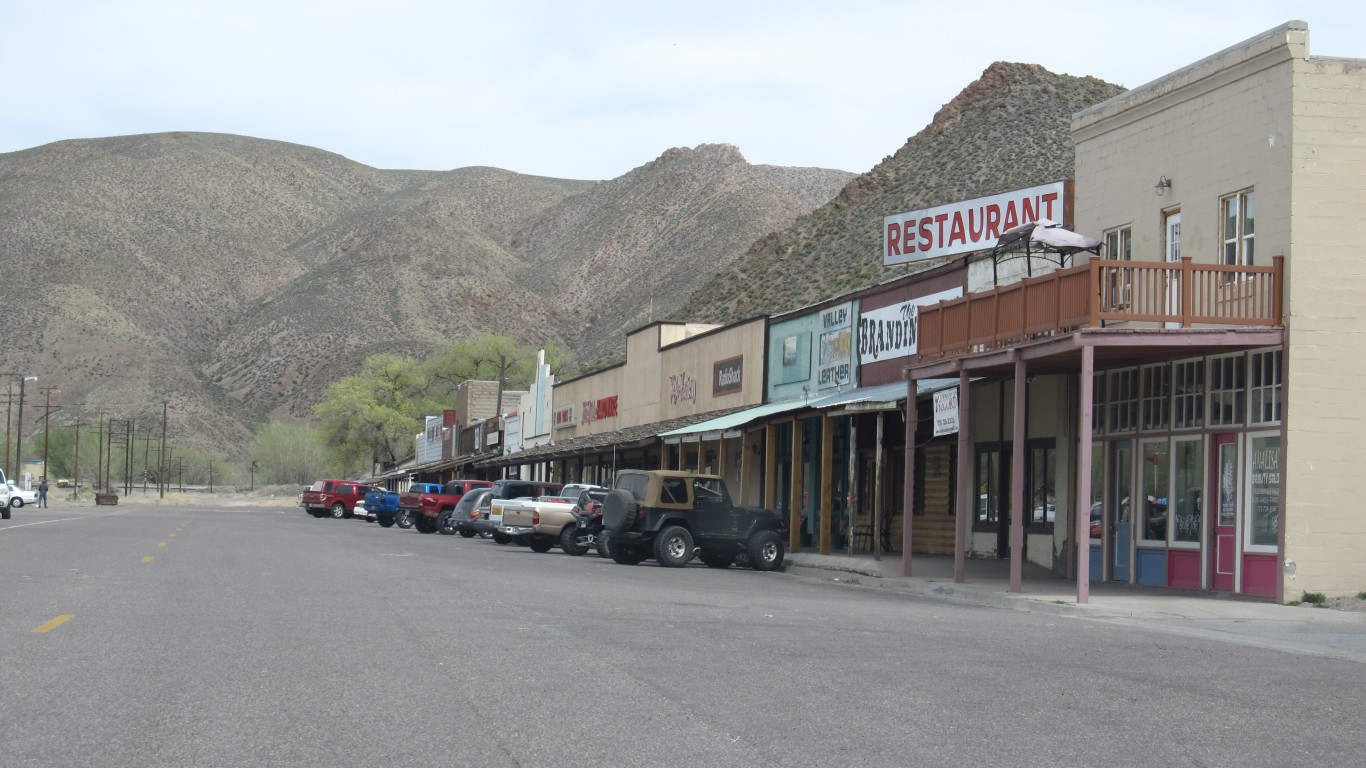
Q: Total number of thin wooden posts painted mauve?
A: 4